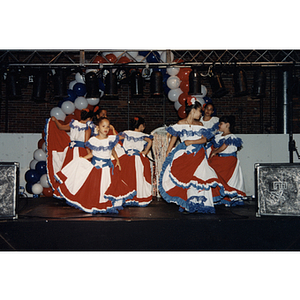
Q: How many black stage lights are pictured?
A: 11